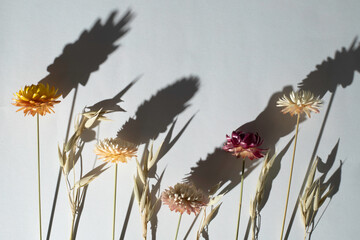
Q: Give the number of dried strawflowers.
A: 5